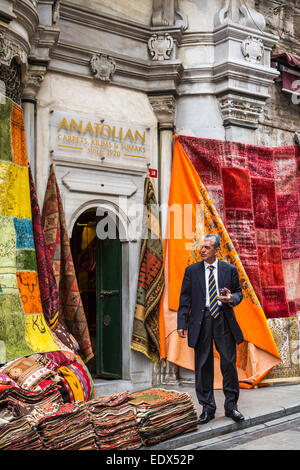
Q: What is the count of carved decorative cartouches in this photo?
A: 3